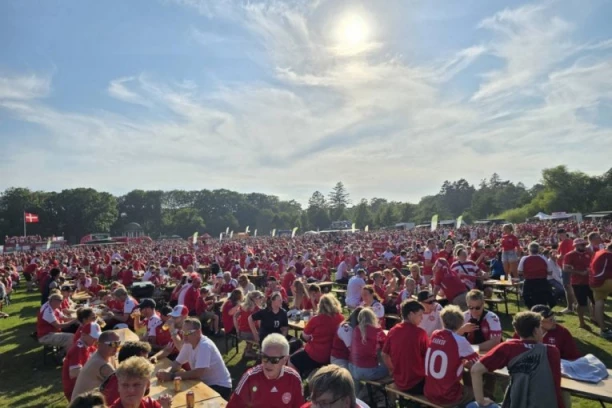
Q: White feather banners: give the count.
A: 13